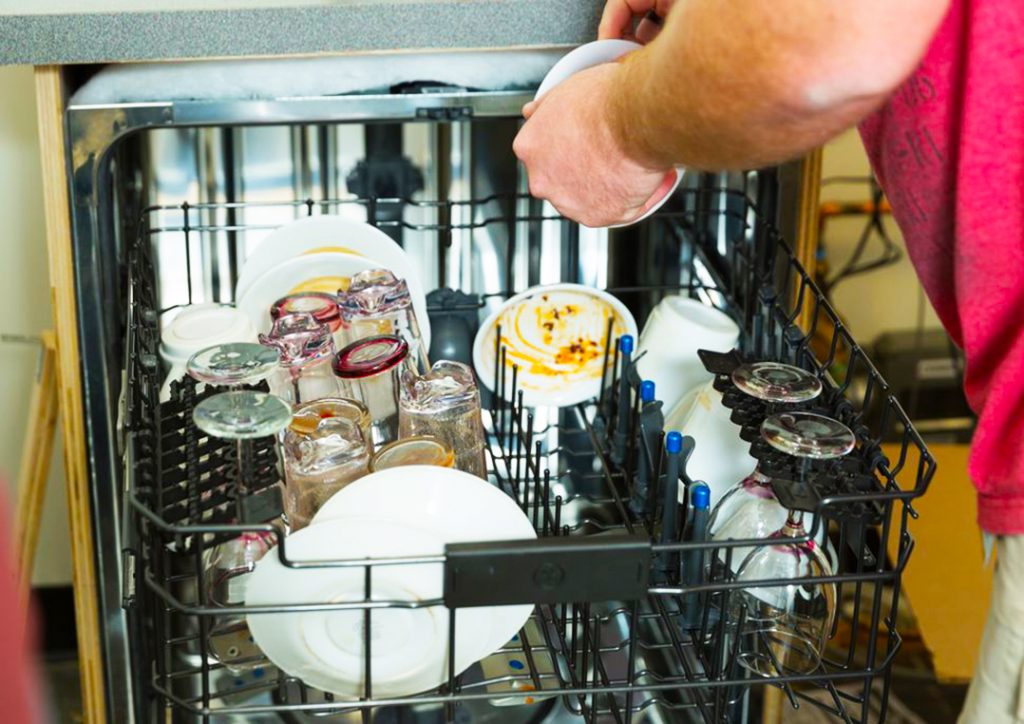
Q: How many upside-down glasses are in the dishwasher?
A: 12